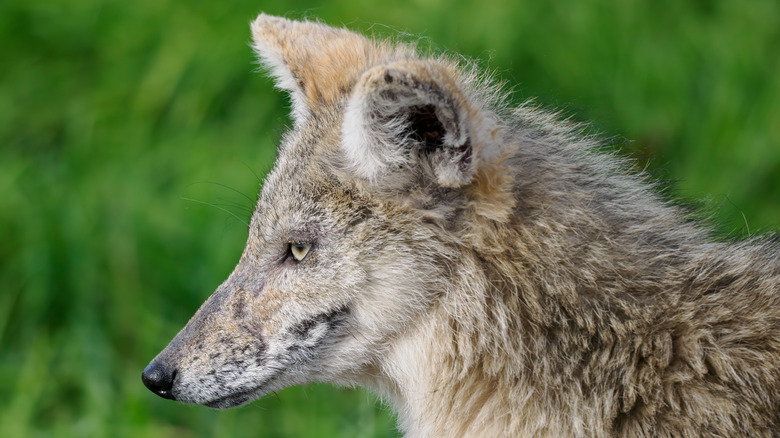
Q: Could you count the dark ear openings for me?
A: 1